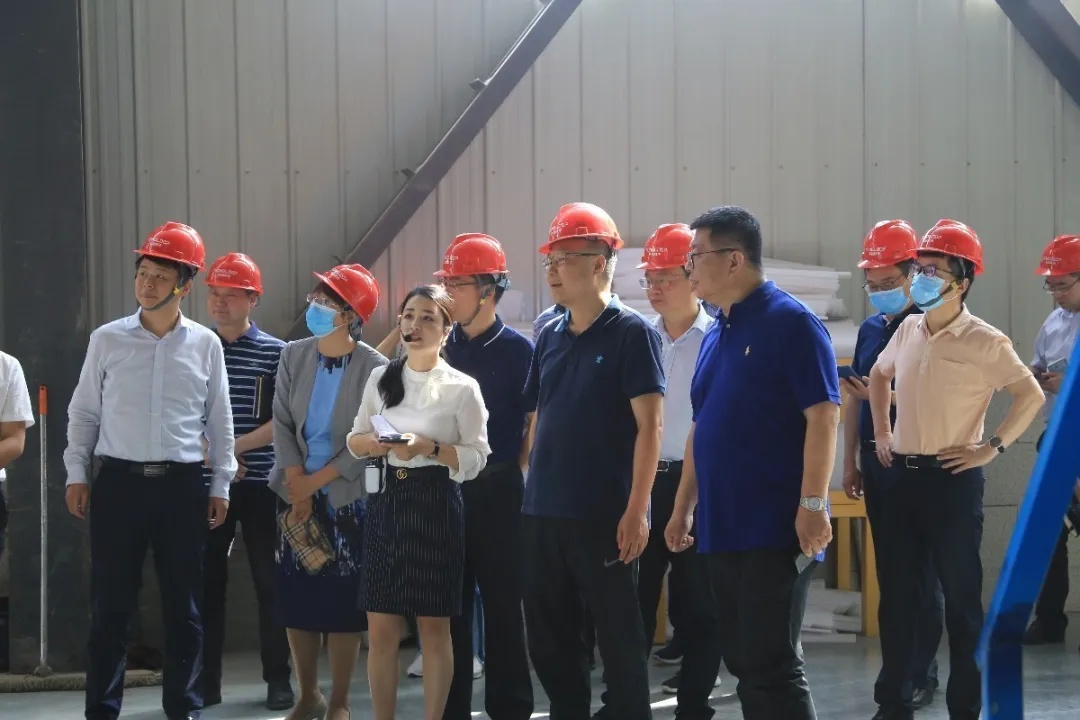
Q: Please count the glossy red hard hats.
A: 9